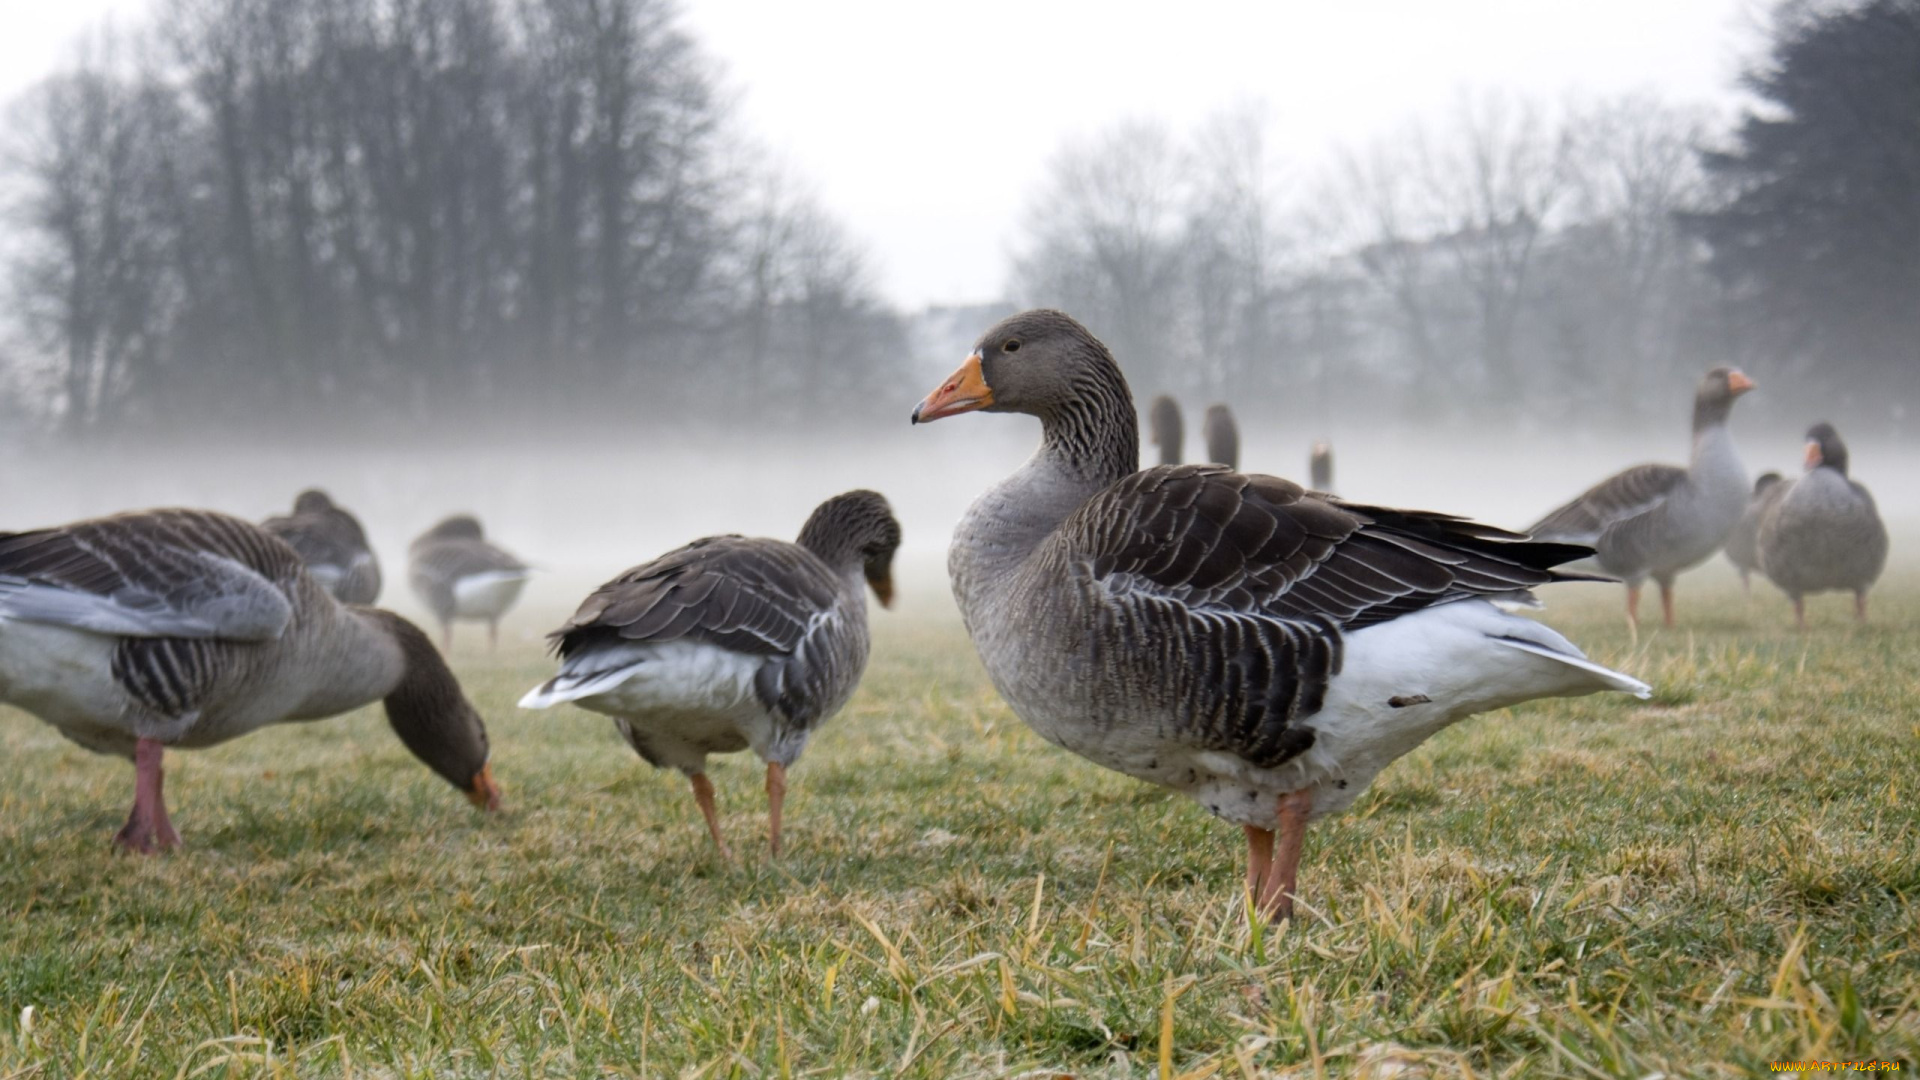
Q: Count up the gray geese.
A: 11